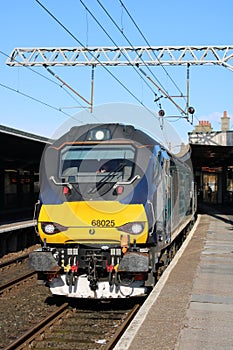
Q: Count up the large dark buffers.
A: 2